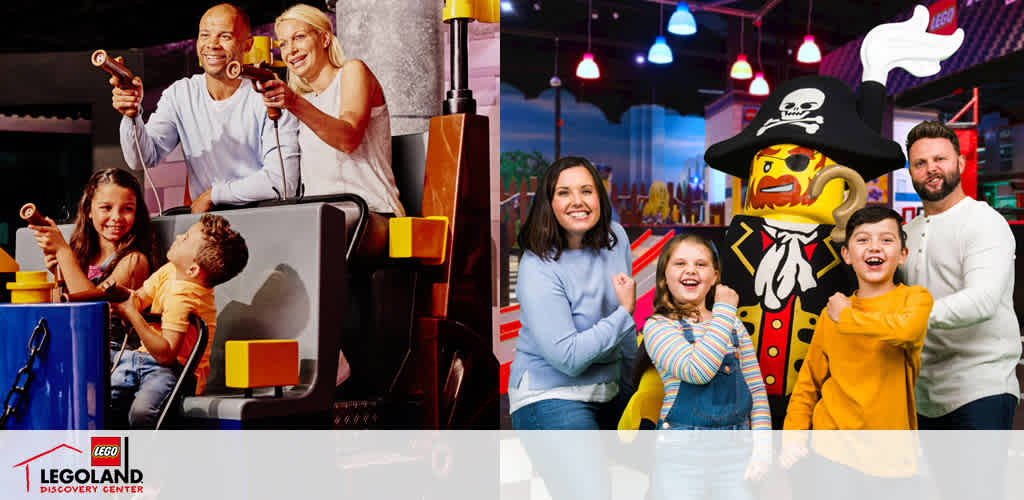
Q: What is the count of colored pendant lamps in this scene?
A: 6